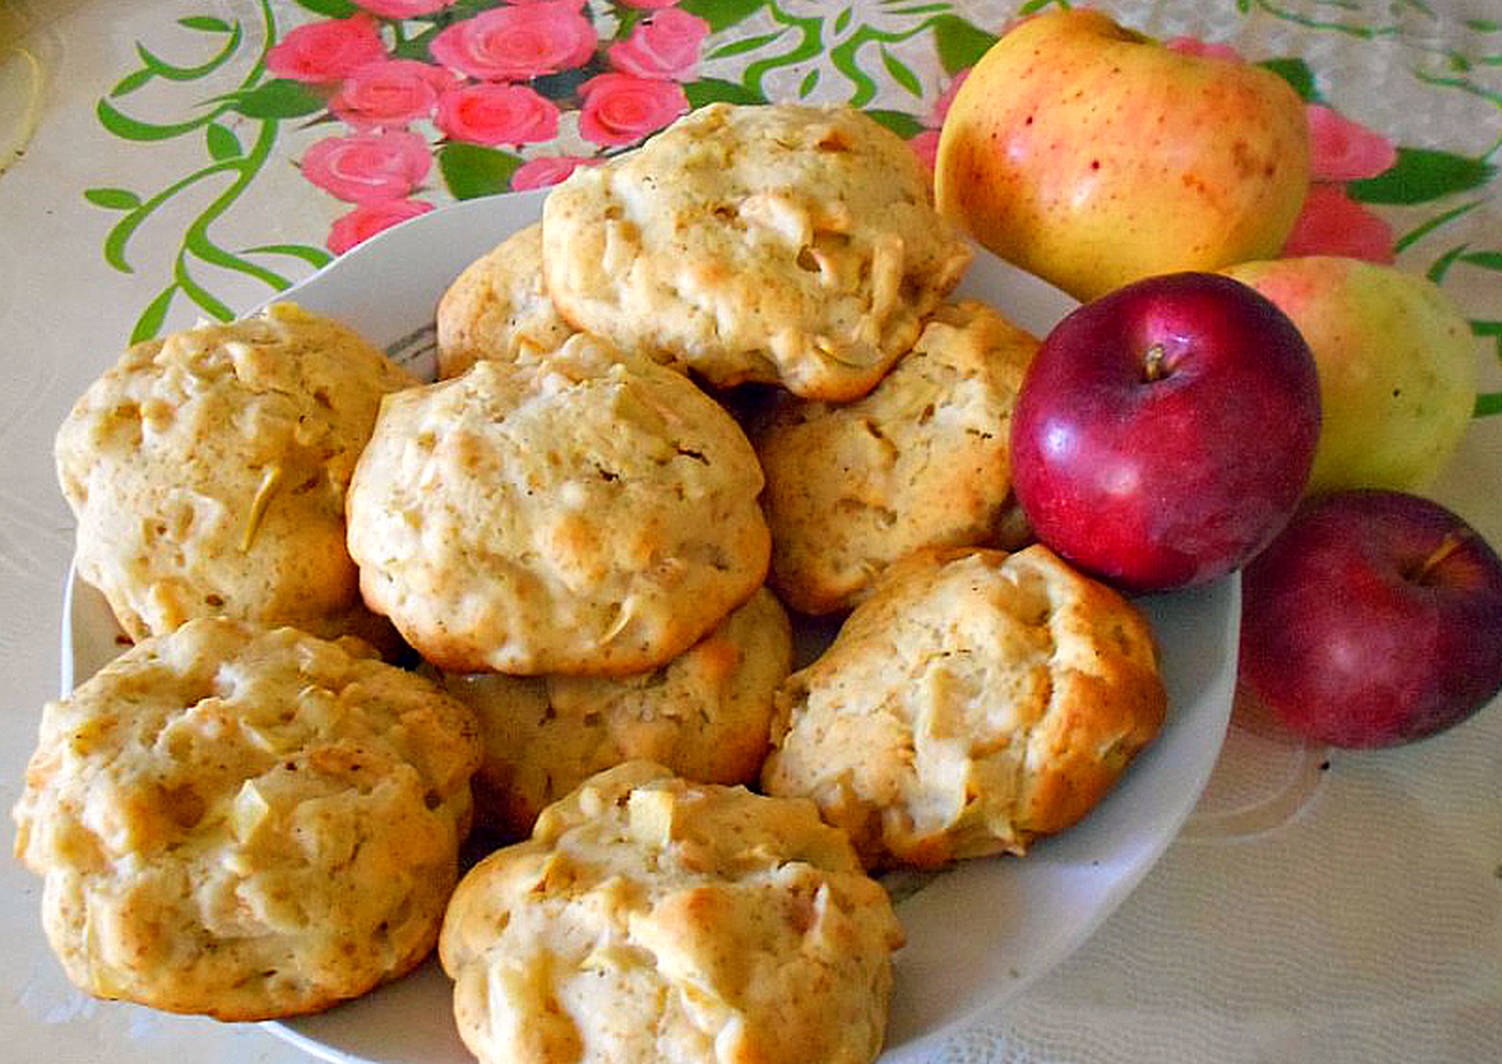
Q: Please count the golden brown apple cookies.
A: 9